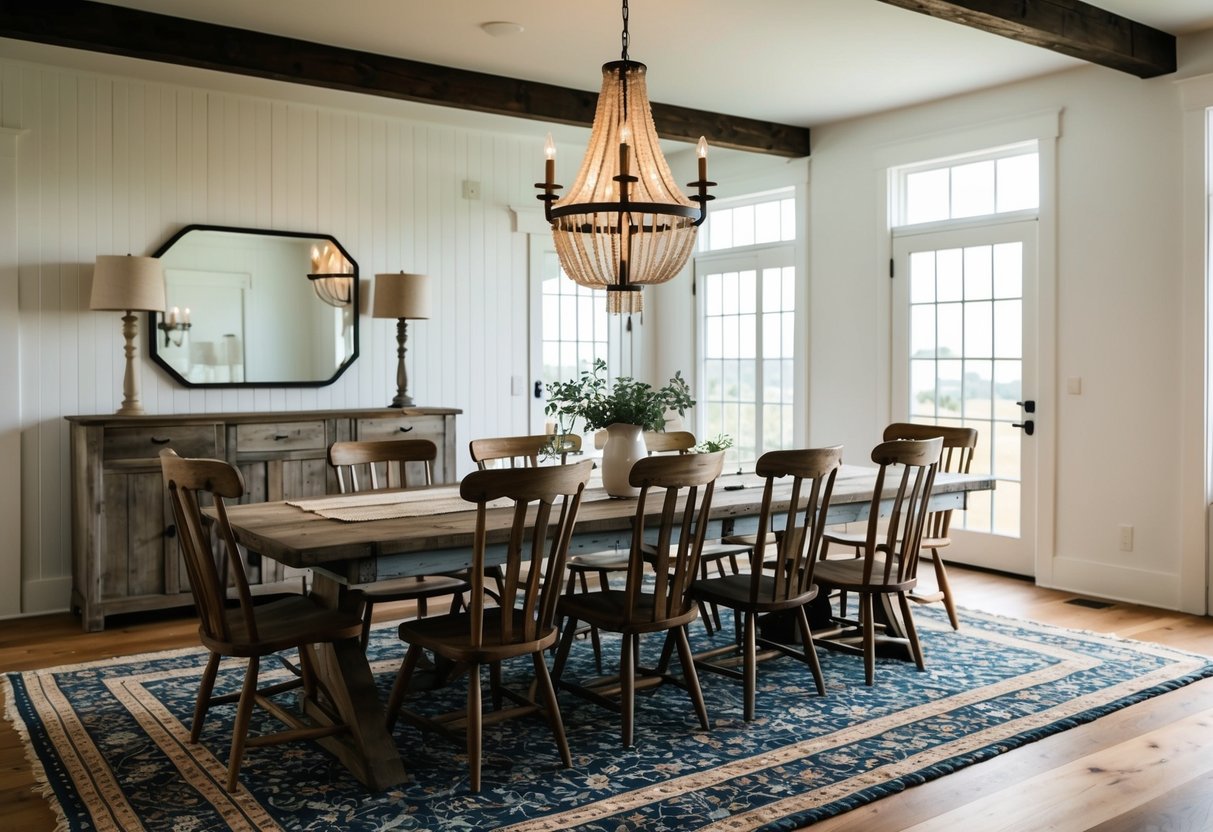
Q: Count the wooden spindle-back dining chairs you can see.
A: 9